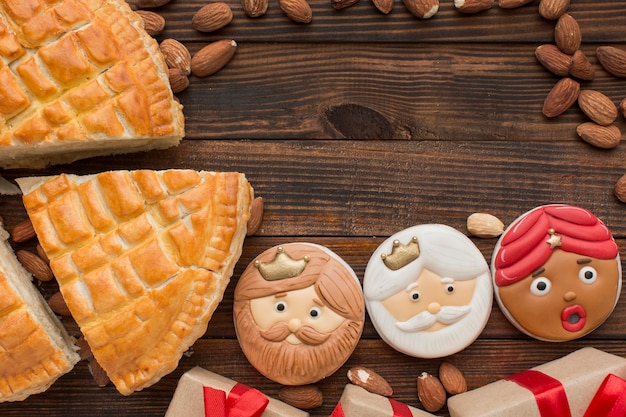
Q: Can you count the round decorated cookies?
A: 3